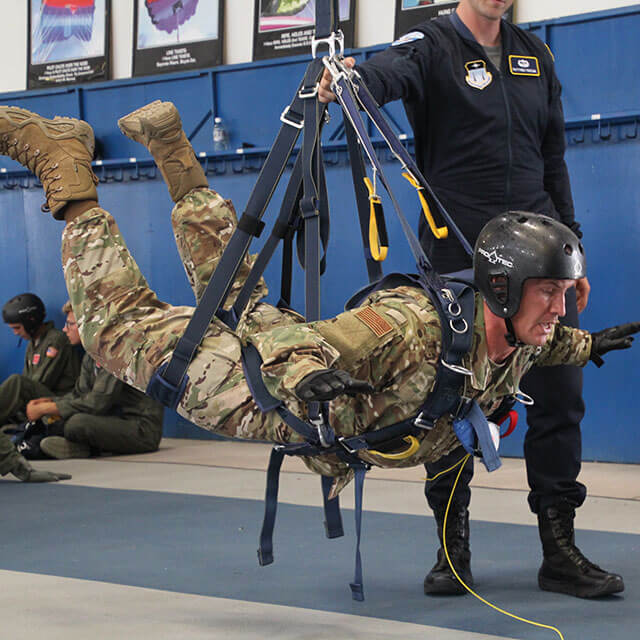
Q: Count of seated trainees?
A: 2